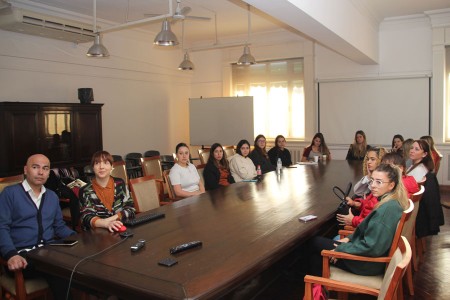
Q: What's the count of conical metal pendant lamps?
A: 4